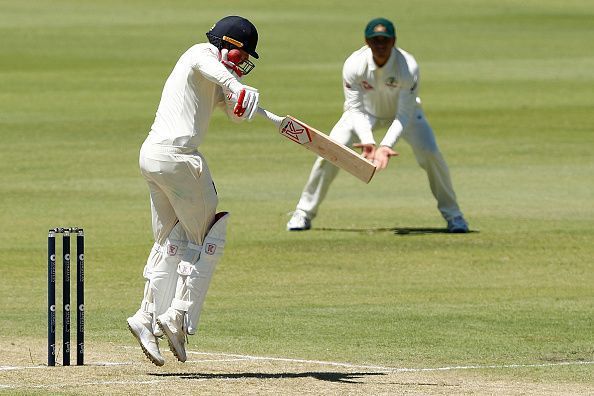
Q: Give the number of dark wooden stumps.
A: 3